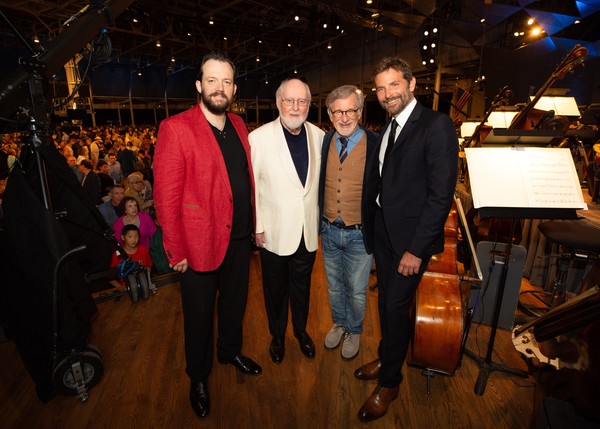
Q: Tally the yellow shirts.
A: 1